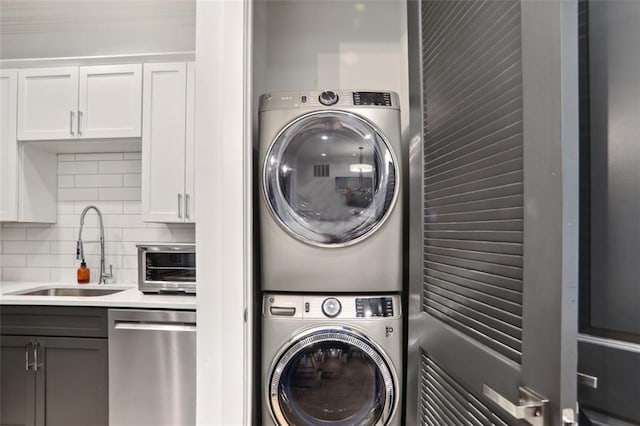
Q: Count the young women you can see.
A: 0